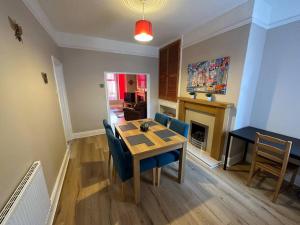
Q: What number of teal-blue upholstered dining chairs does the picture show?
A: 4